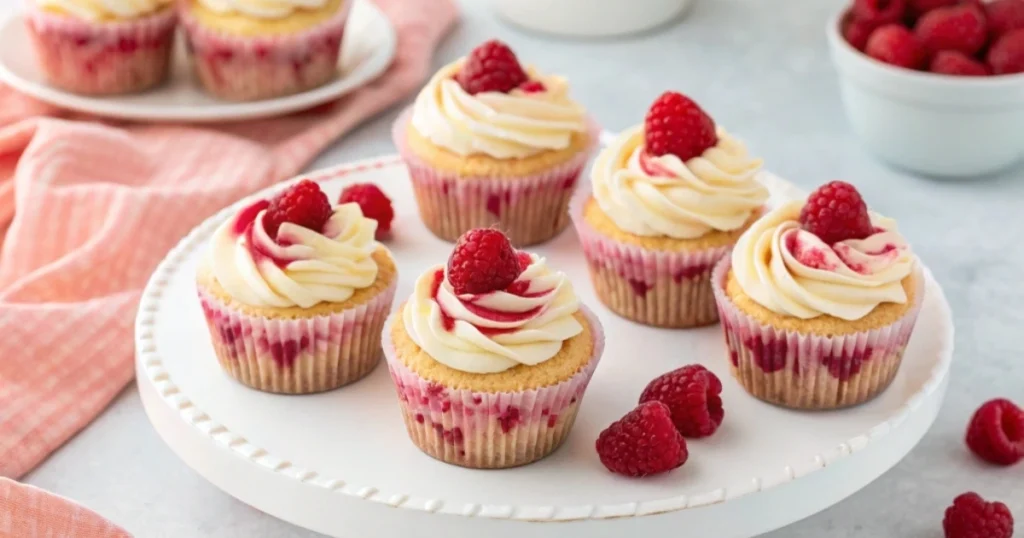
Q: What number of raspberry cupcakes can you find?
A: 7